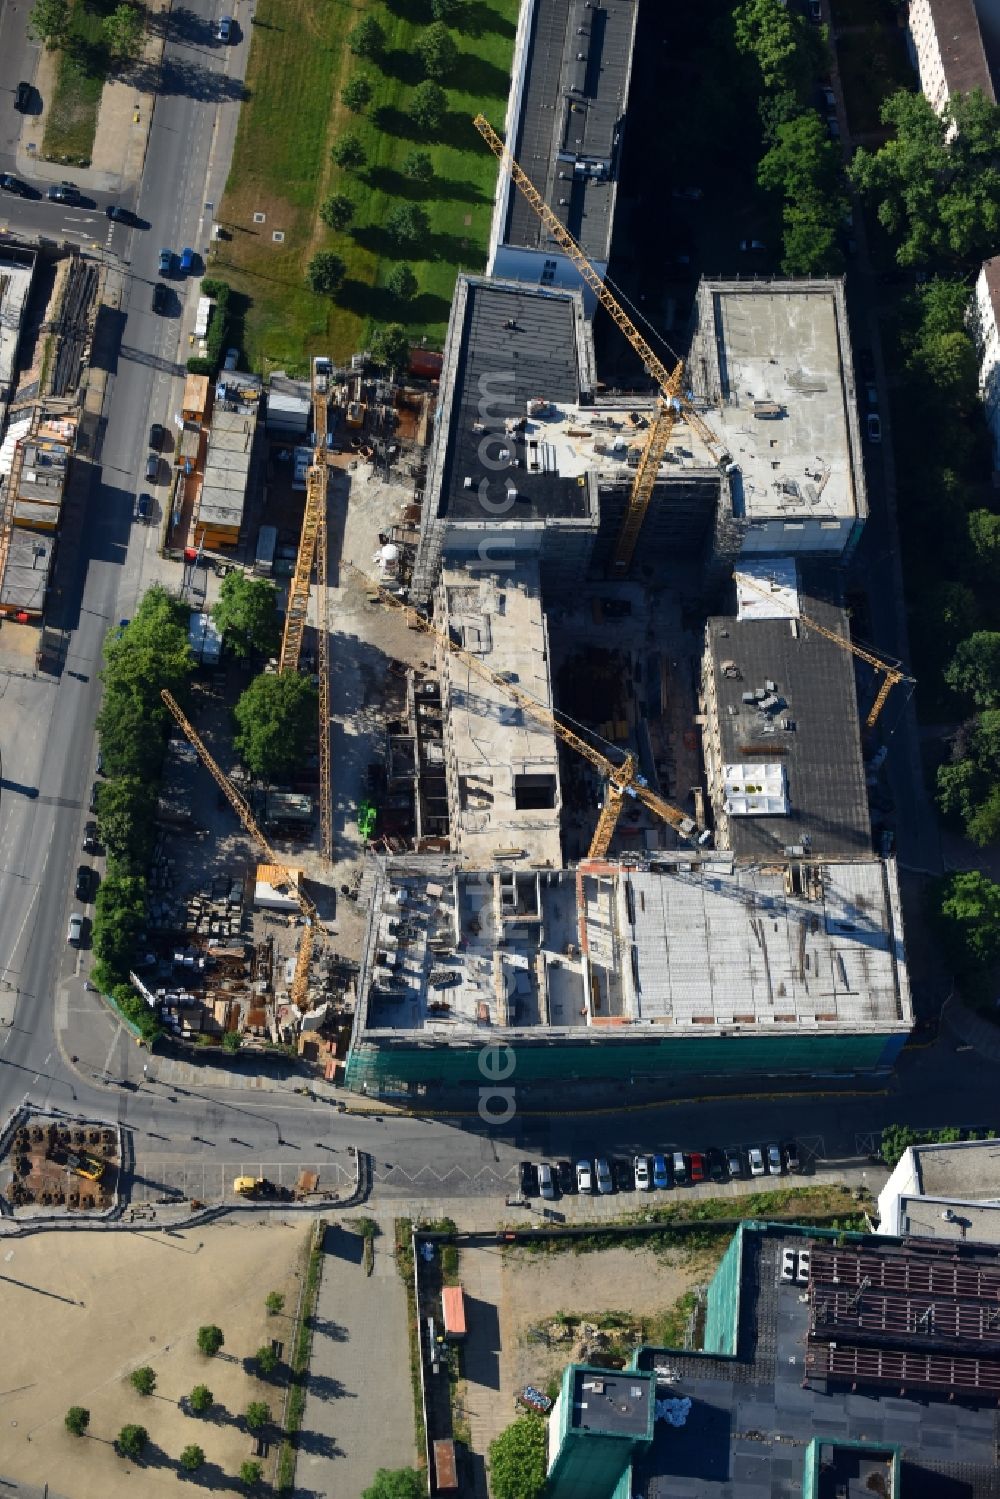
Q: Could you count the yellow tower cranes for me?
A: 5